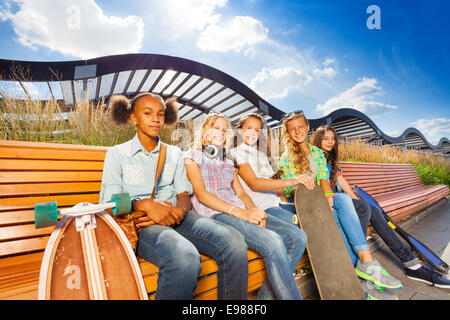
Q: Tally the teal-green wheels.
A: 2